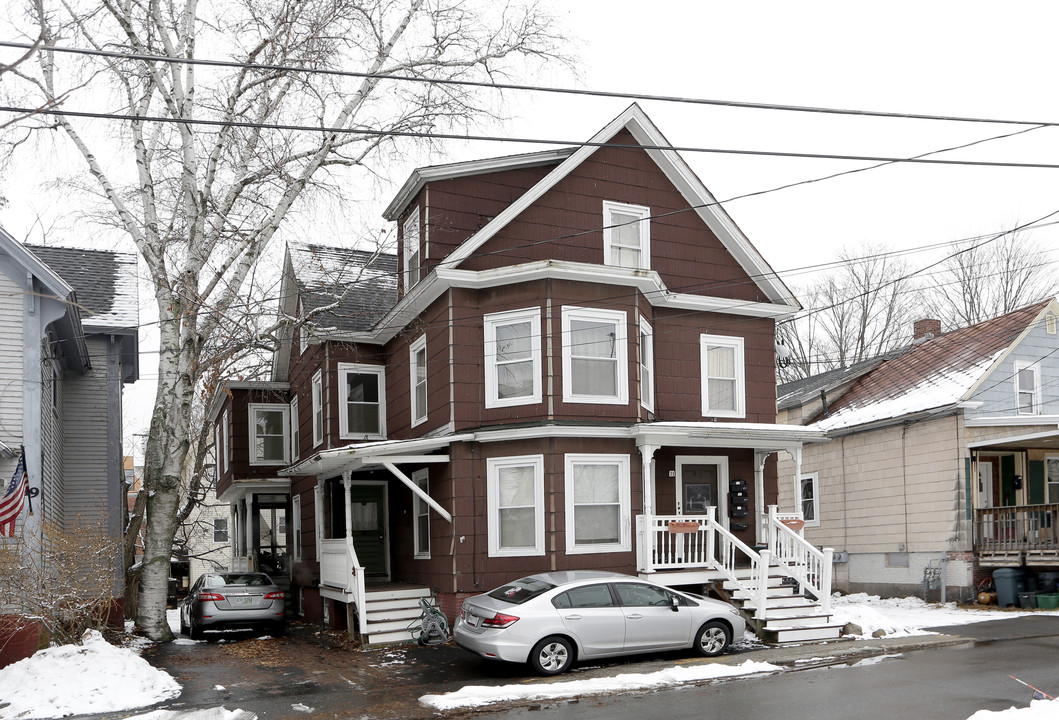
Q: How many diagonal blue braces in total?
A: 0